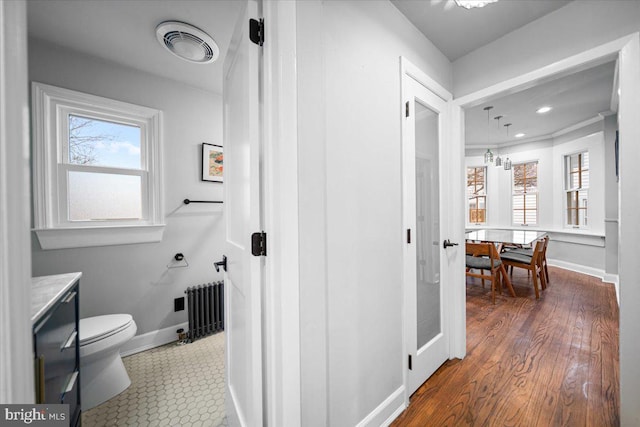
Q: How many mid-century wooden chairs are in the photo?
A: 3